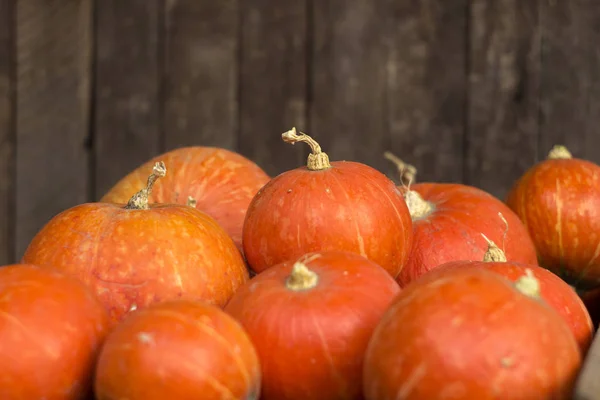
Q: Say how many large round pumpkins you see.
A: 10